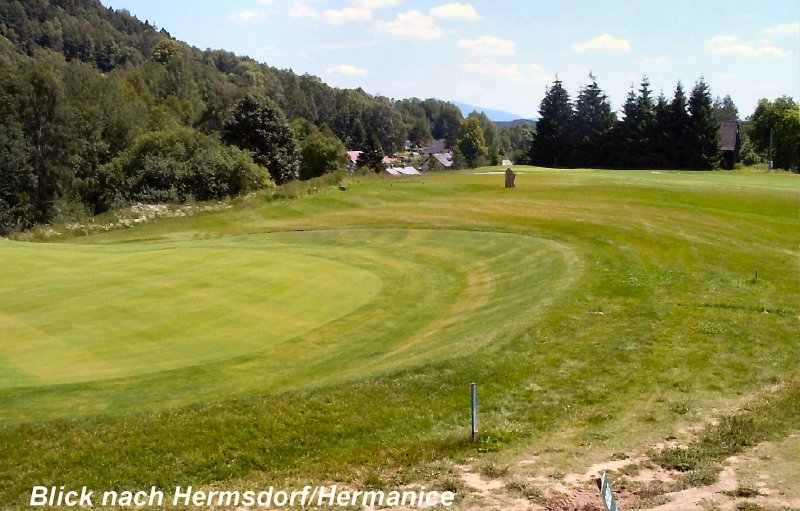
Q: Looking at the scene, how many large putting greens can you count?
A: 1